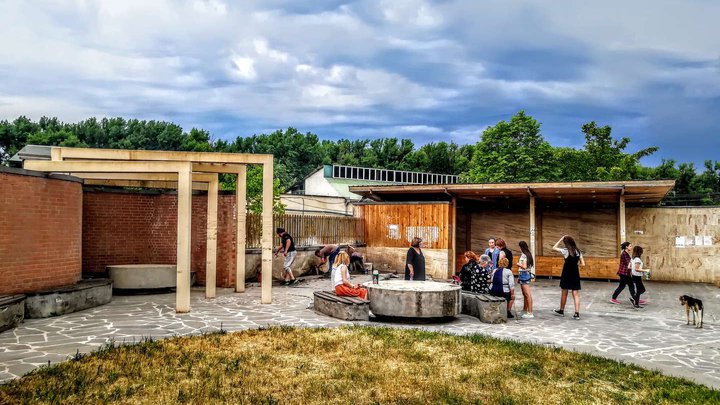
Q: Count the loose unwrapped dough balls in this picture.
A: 0